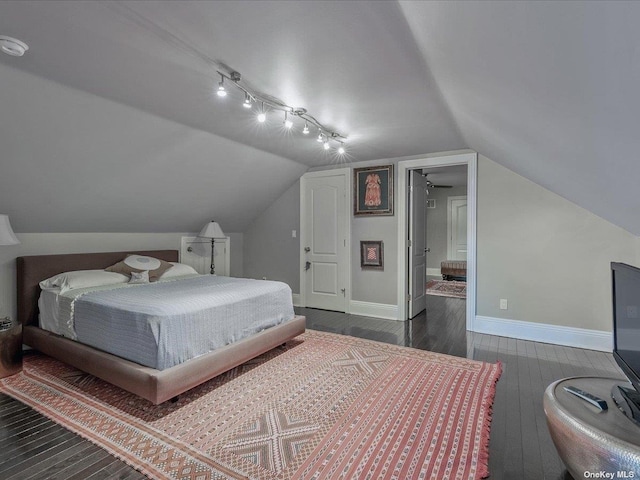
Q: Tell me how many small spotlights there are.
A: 8